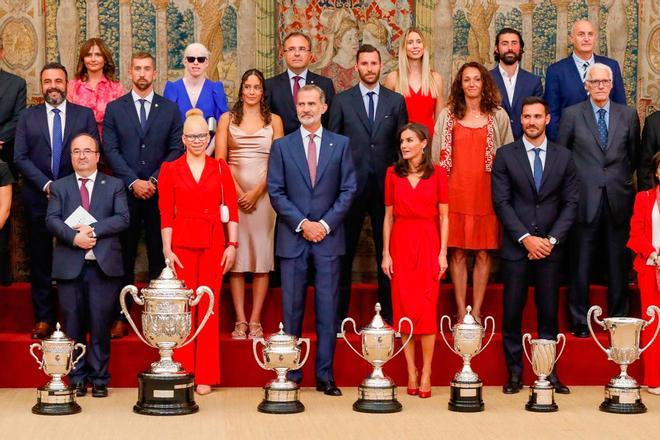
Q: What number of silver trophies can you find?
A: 7